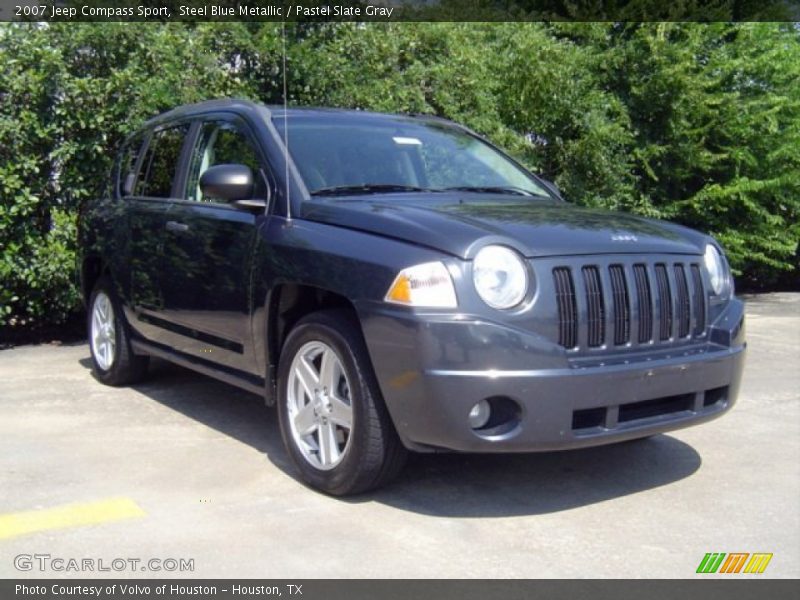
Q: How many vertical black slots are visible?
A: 7